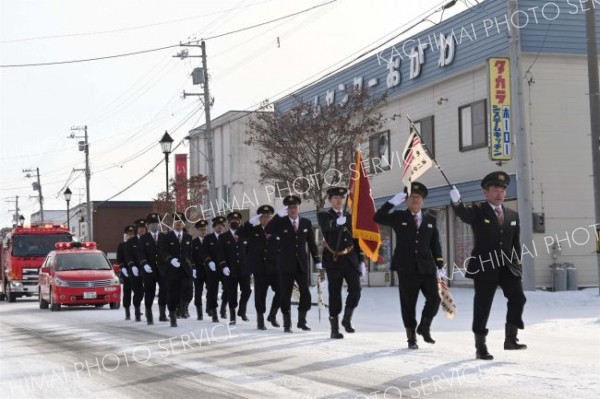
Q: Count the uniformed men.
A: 12